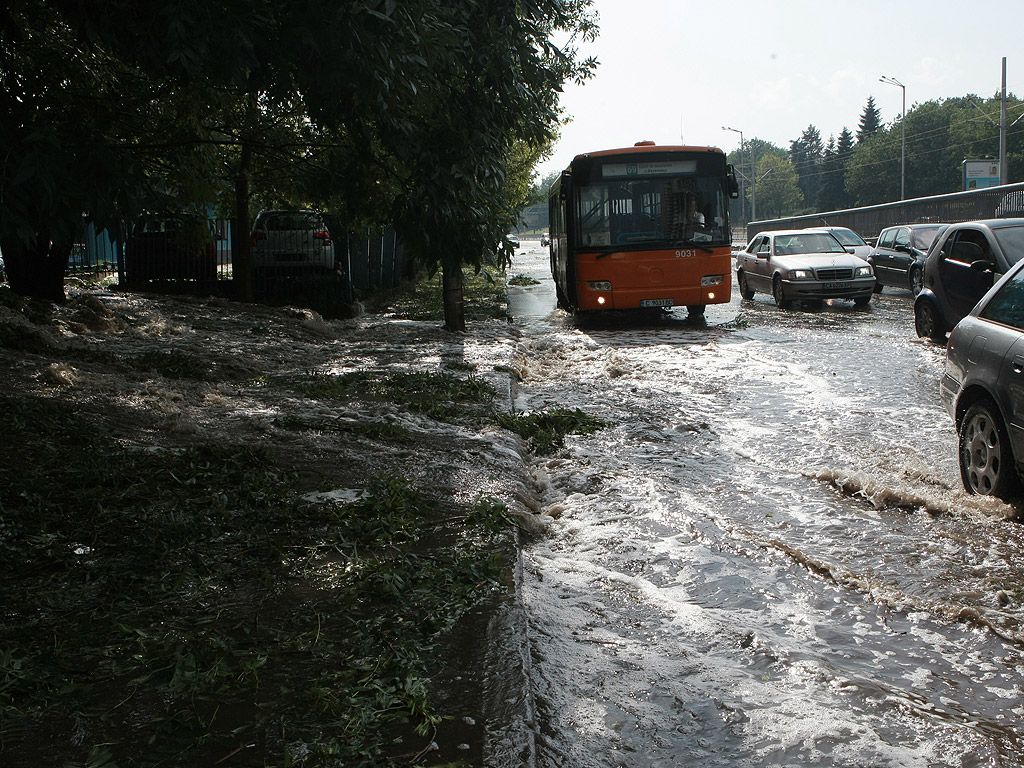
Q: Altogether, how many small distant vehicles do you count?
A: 2